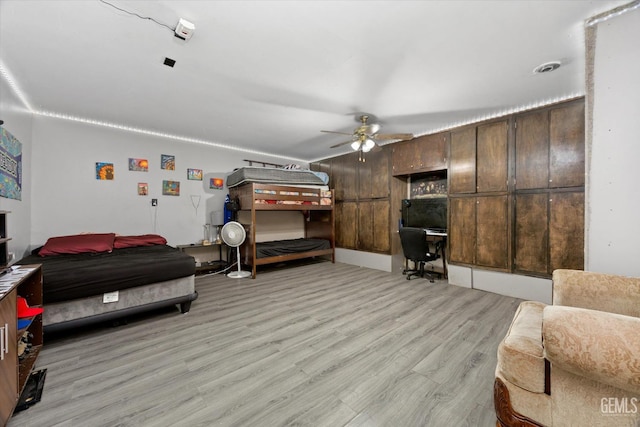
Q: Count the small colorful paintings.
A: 7